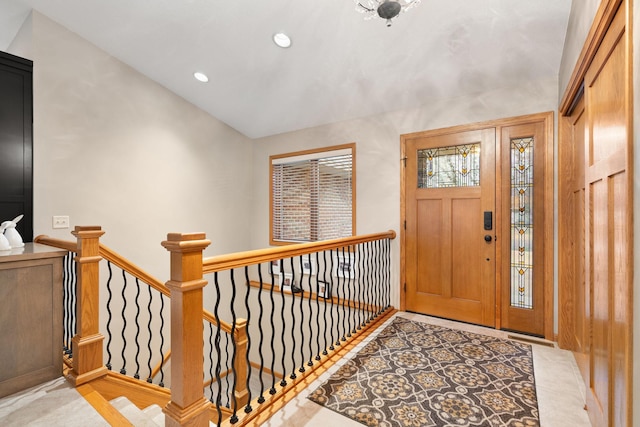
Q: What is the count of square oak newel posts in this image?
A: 3